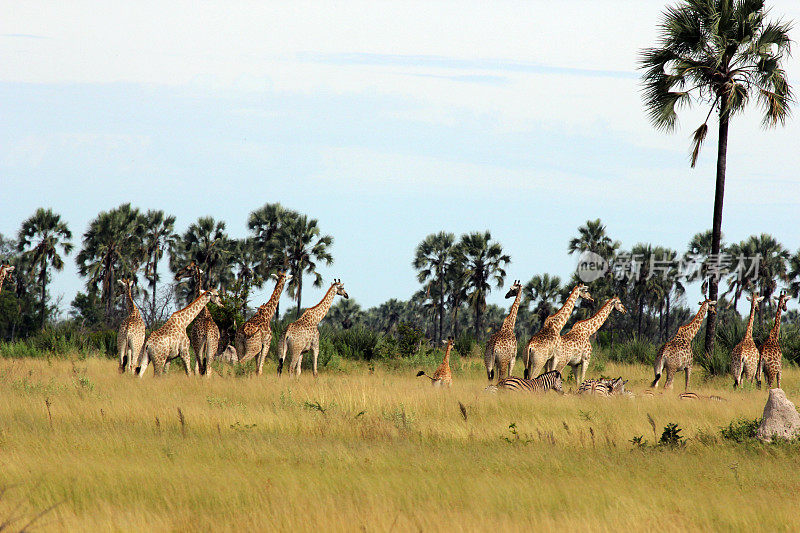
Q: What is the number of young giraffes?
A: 1